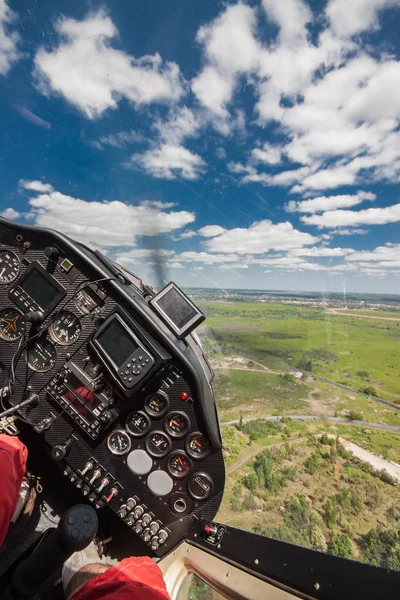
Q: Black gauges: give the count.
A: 12